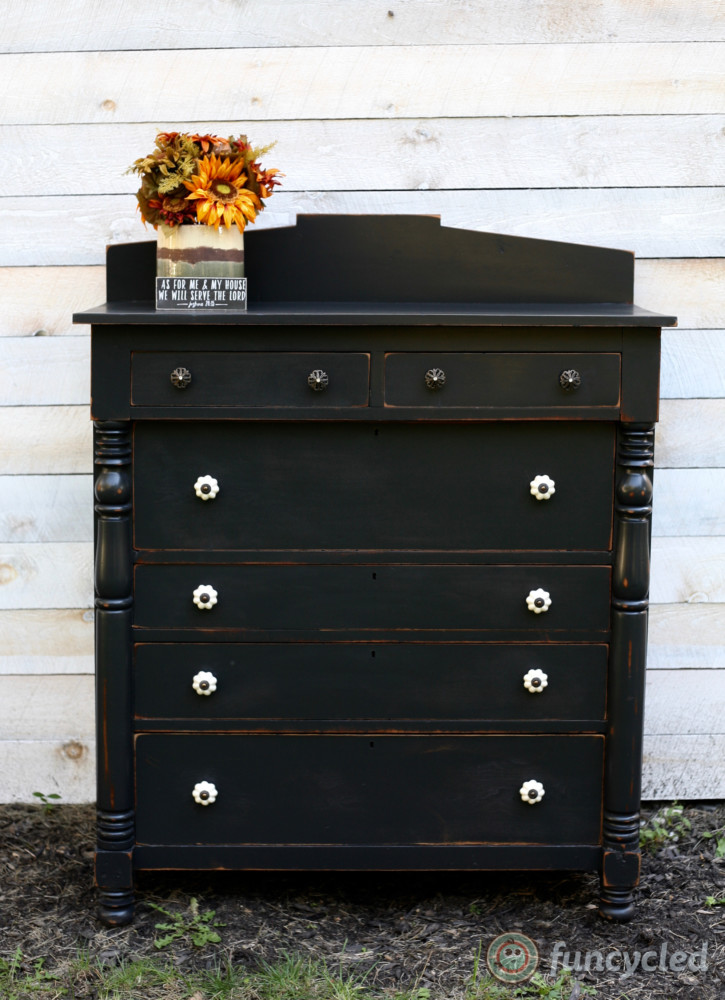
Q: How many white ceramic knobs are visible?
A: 8